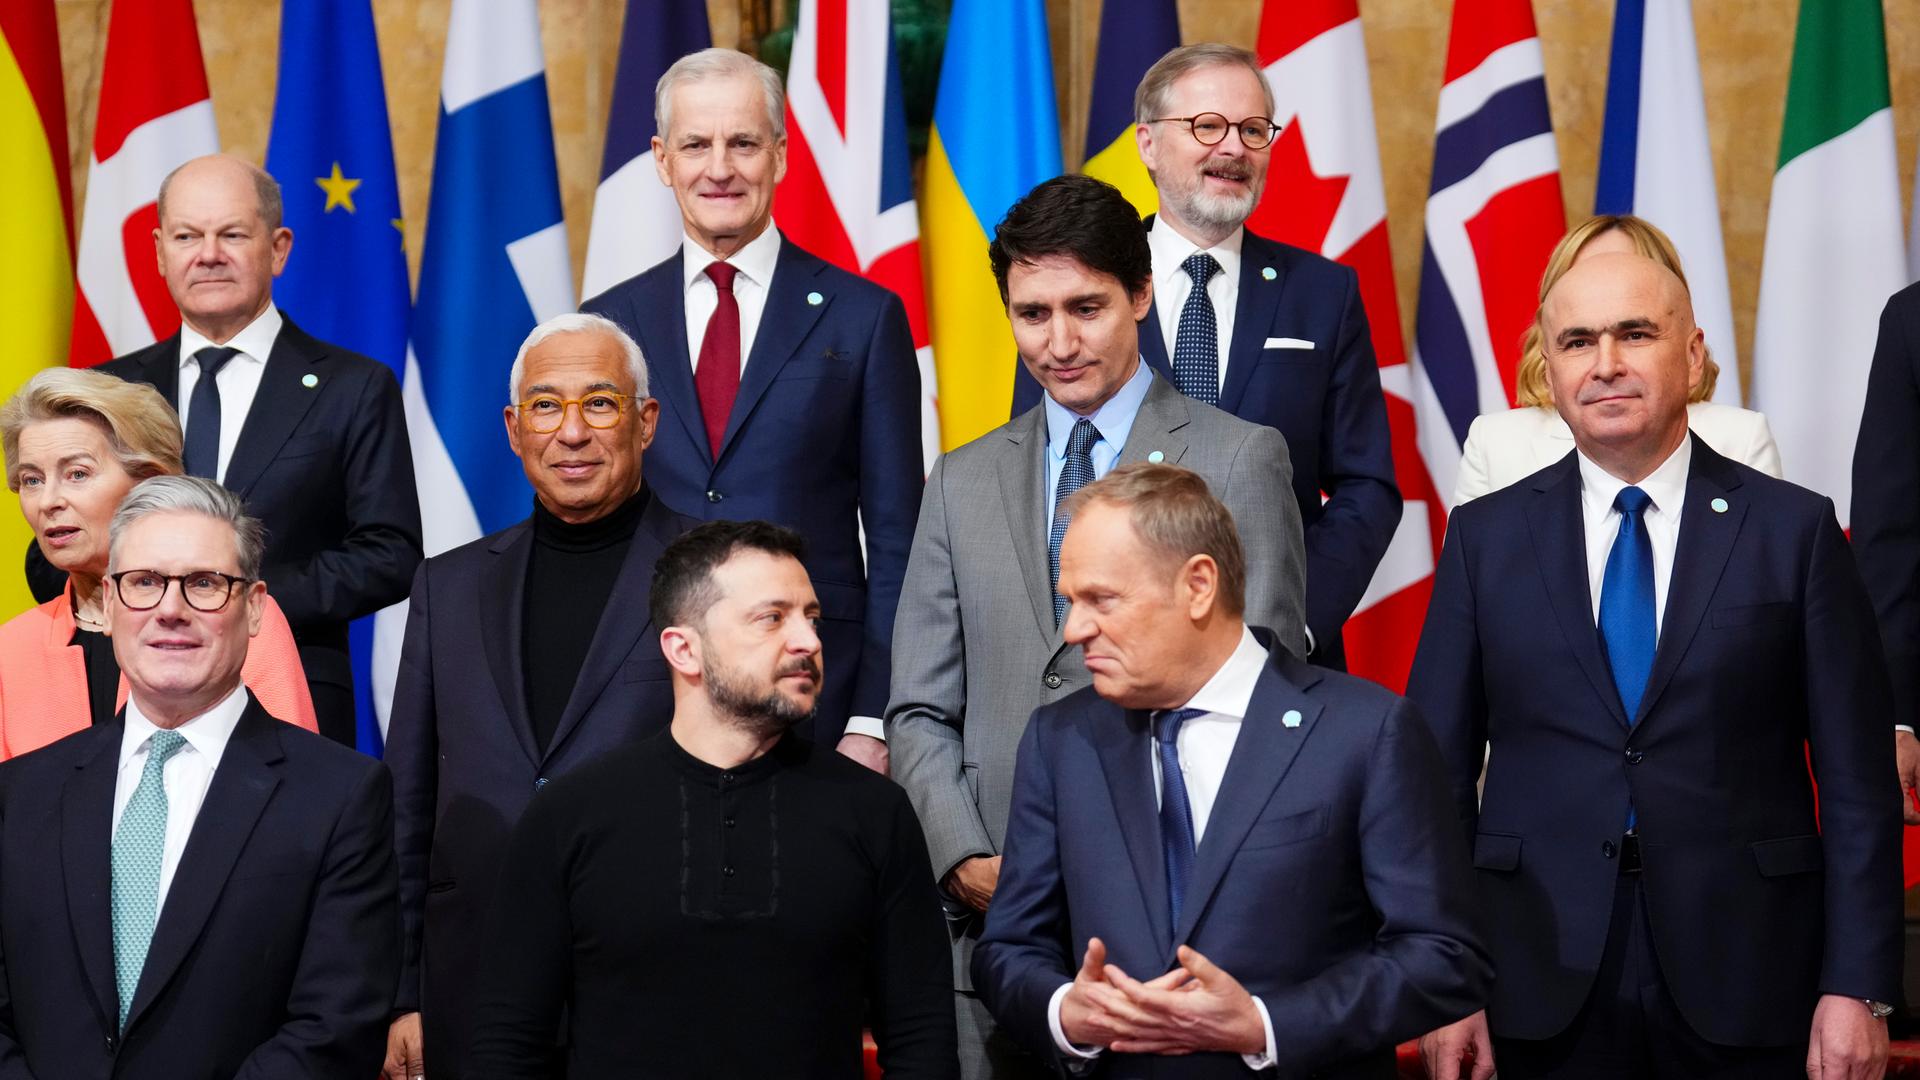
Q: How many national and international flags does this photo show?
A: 12